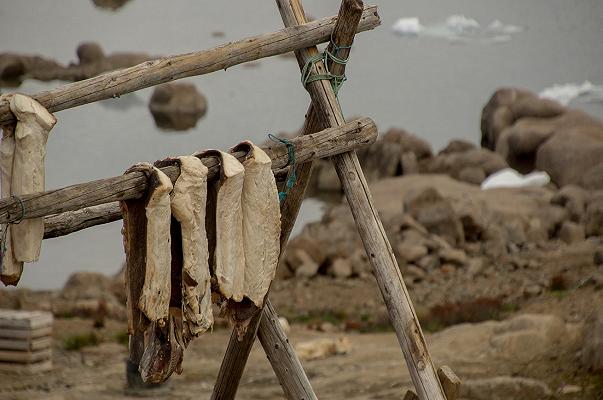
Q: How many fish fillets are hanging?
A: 6